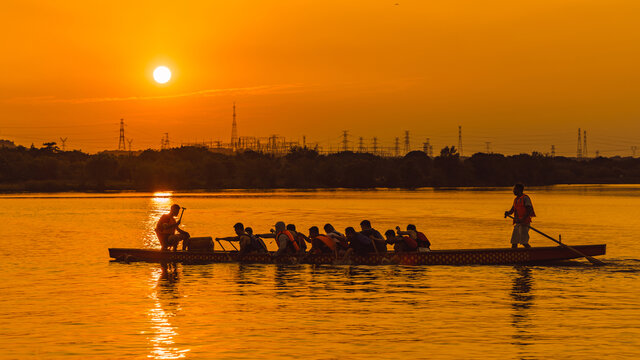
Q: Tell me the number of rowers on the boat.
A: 10